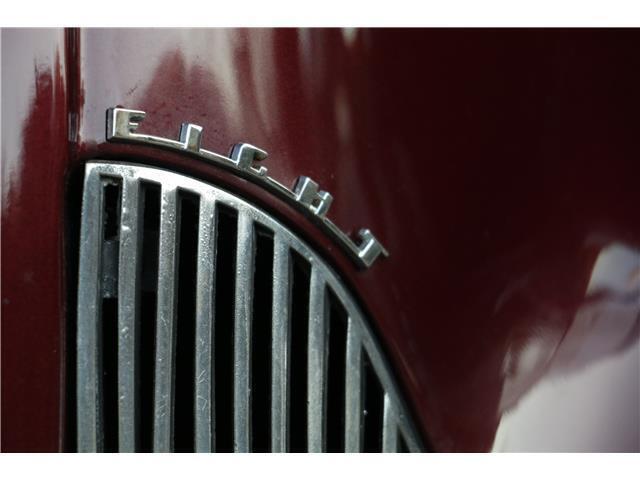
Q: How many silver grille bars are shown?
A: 9